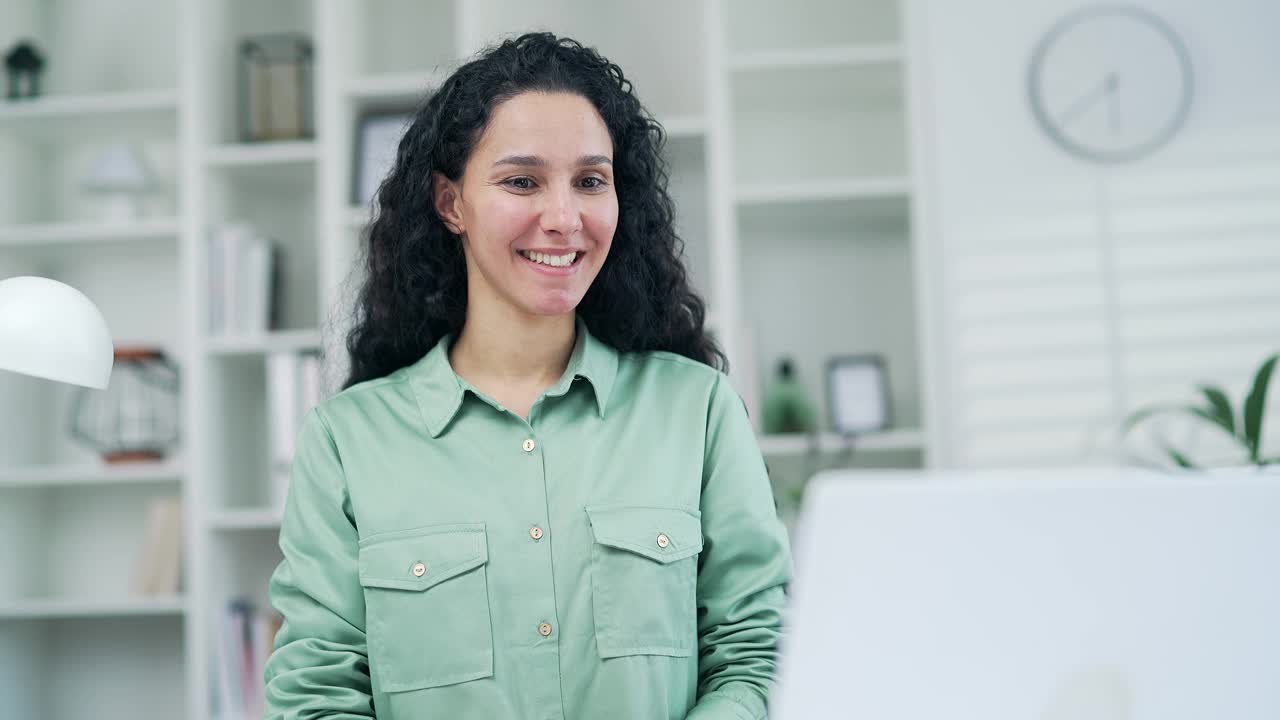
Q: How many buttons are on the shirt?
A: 5